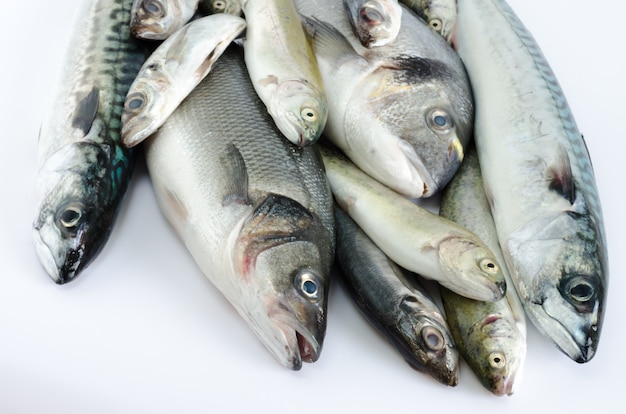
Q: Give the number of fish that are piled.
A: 13